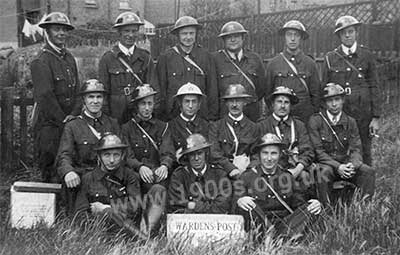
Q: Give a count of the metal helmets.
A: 15